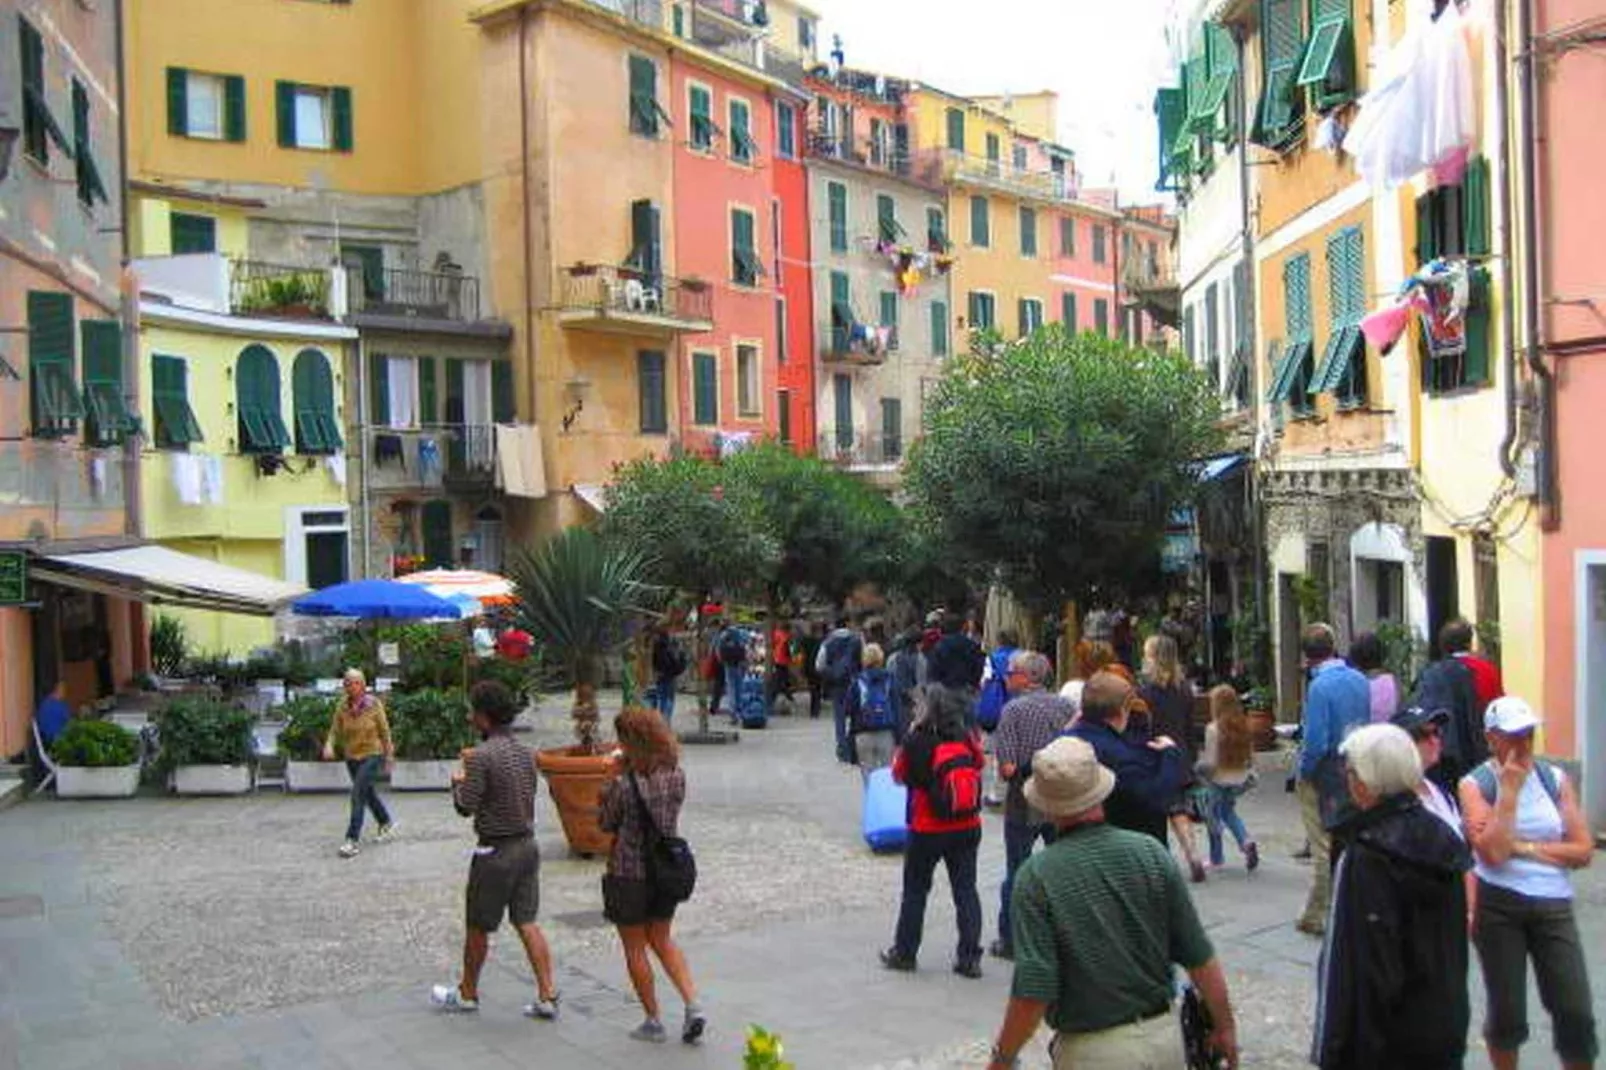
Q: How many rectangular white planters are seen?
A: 4